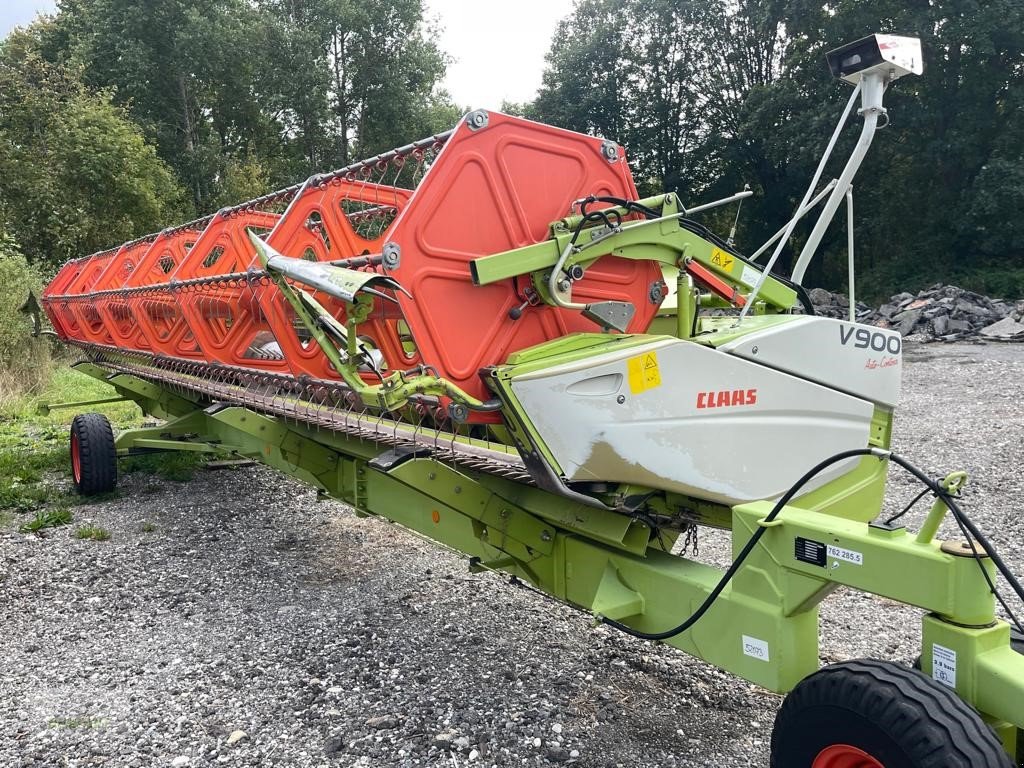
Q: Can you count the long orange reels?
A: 1